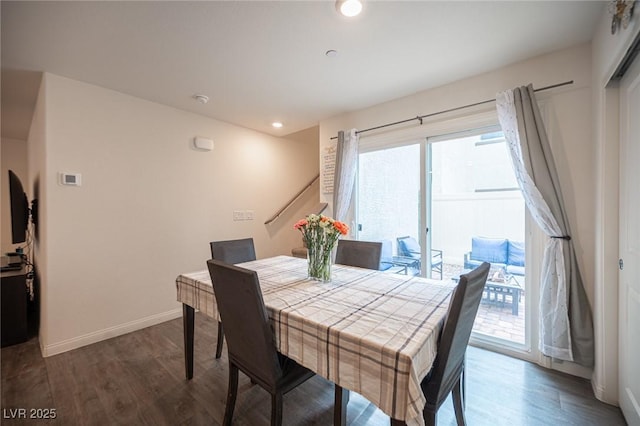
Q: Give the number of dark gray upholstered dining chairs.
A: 4